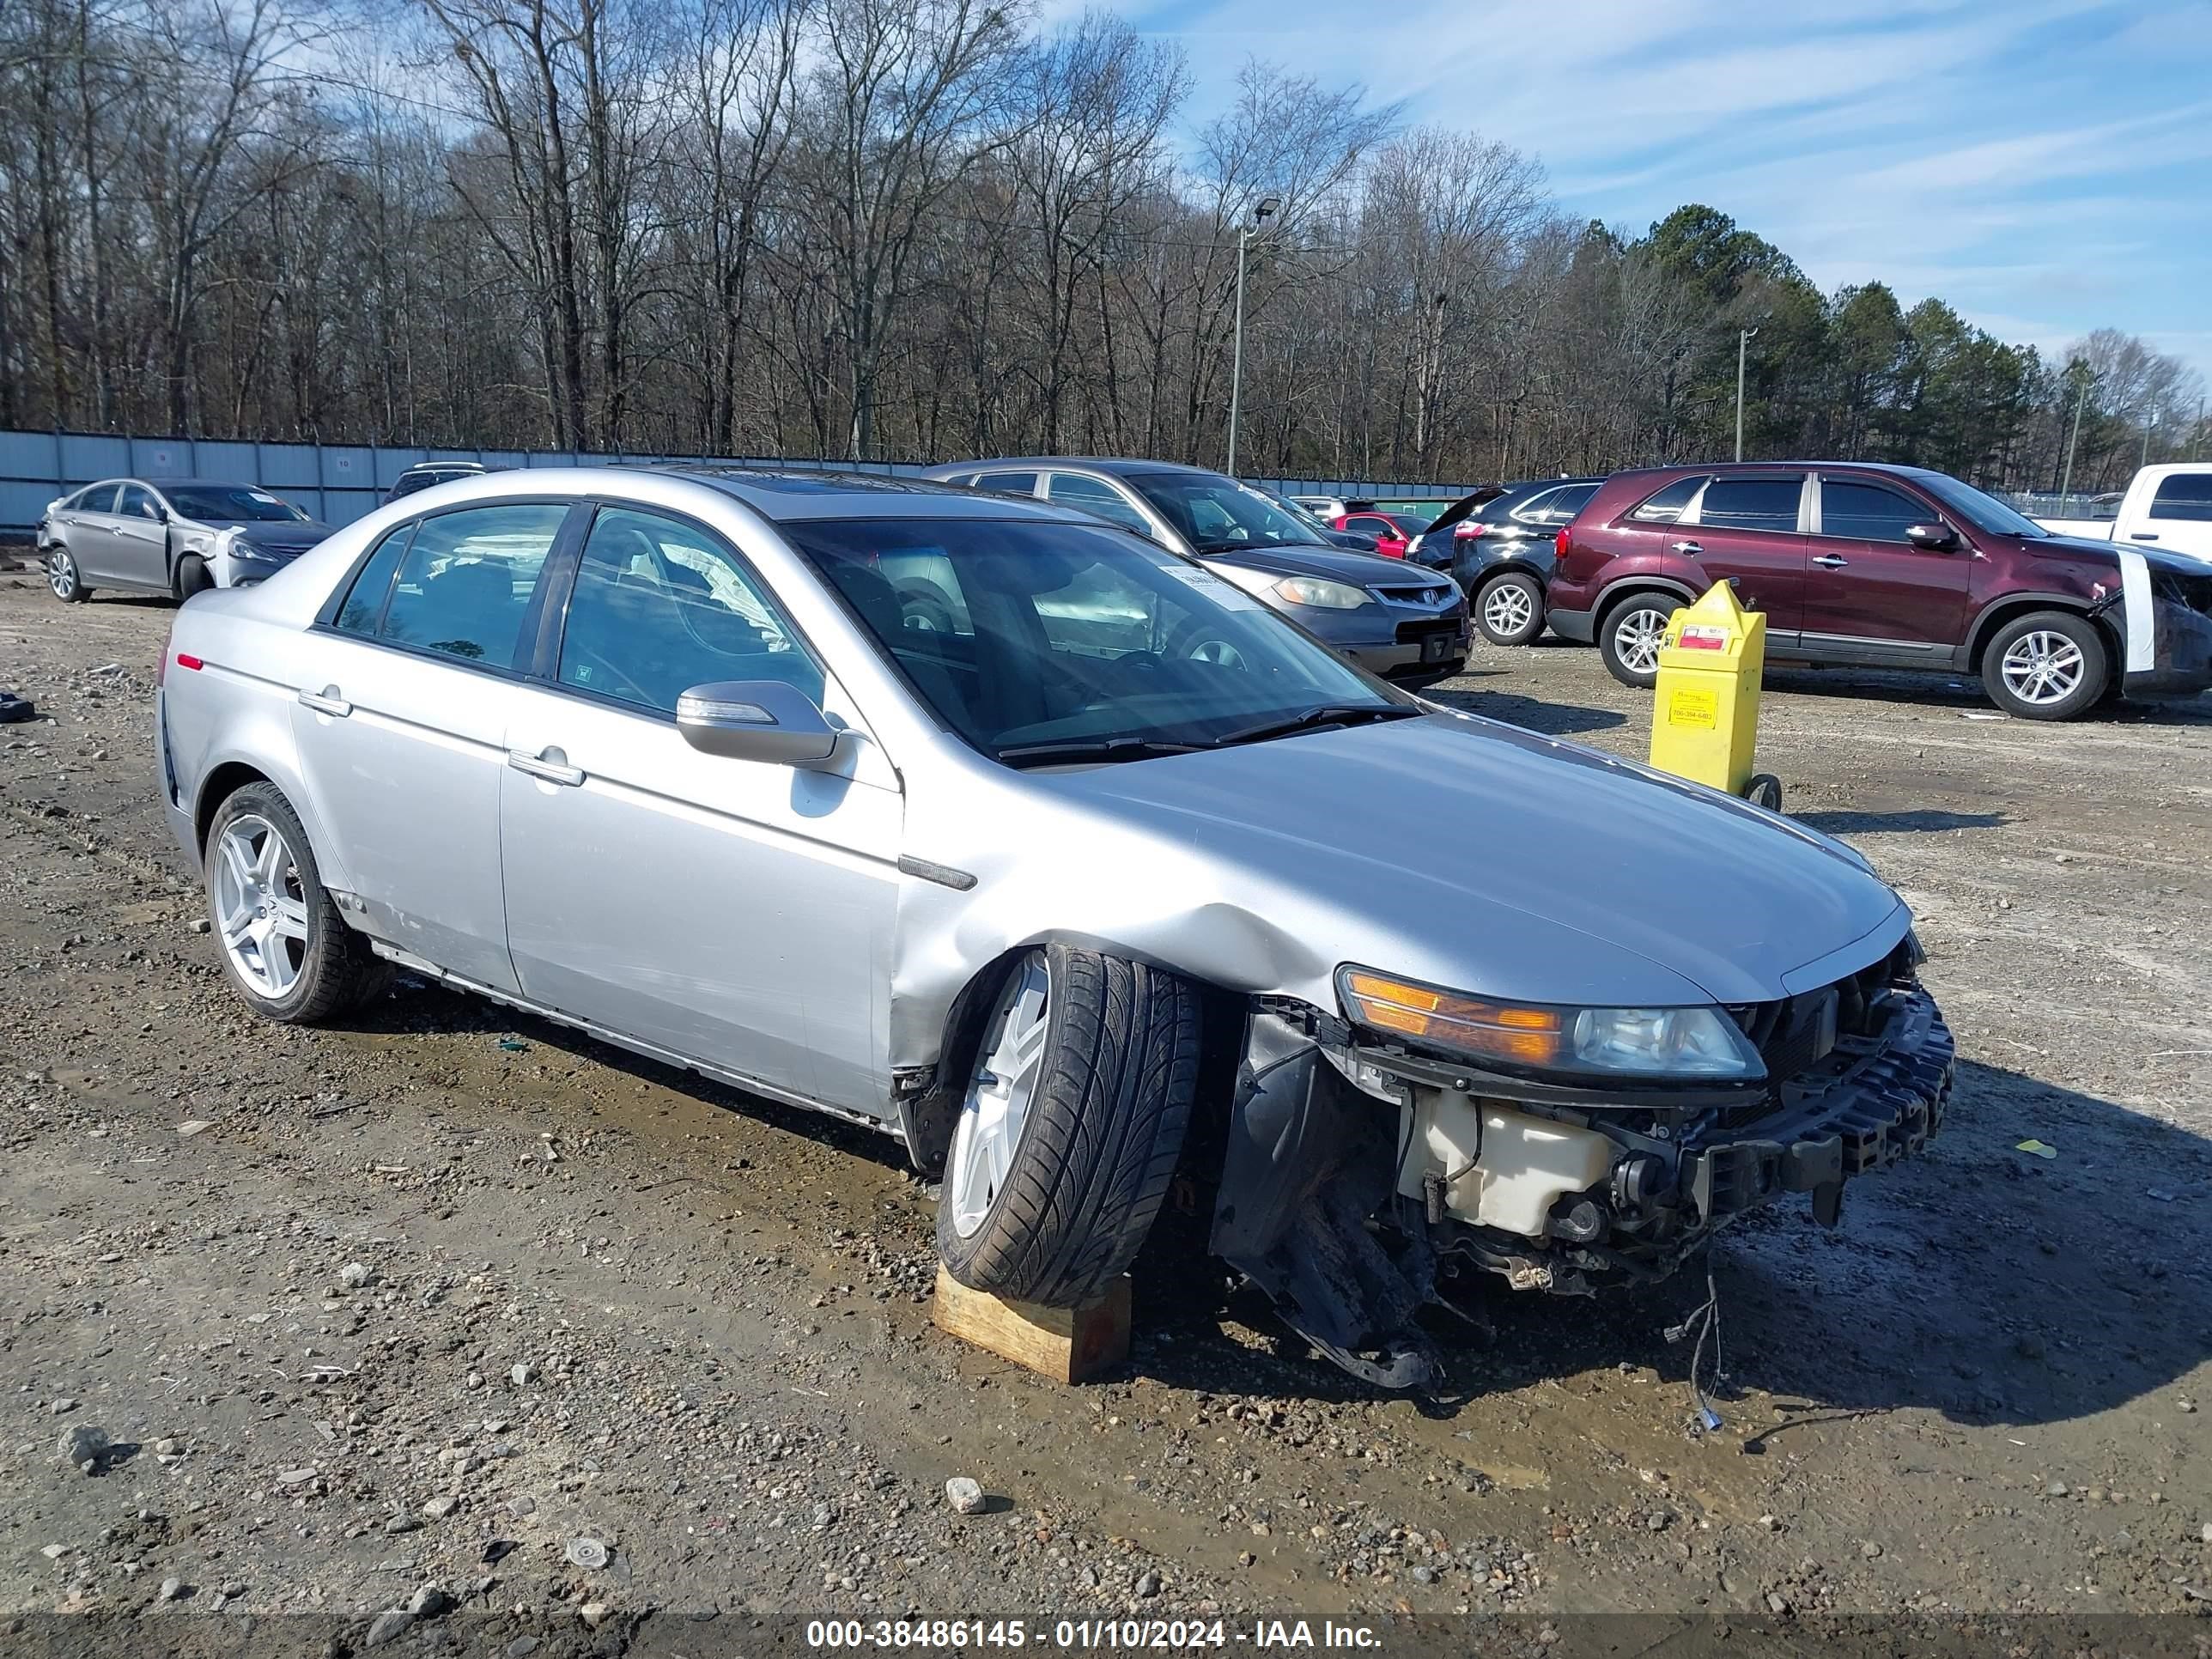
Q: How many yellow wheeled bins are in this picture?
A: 1